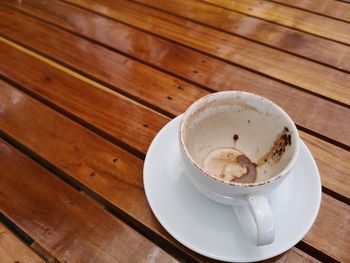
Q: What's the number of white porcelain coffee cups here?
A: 1